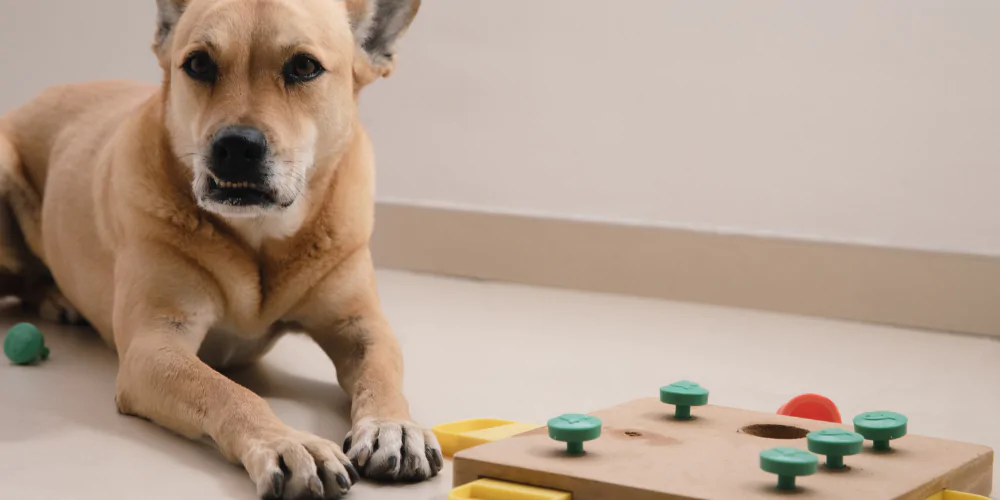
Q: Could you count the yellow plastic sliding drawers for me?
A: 3